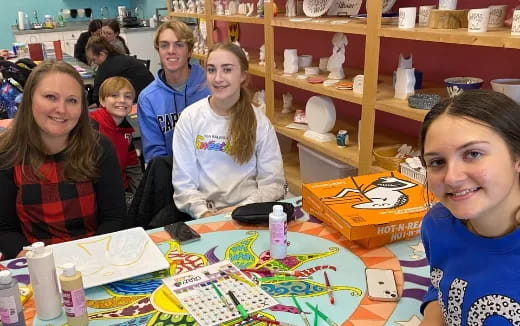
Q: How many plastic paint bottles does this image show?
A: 4